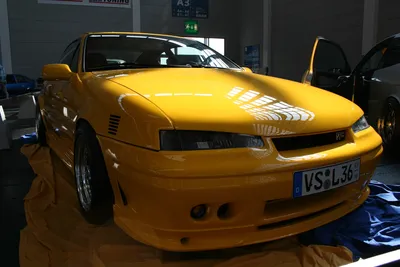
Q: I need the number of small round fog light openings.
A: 2